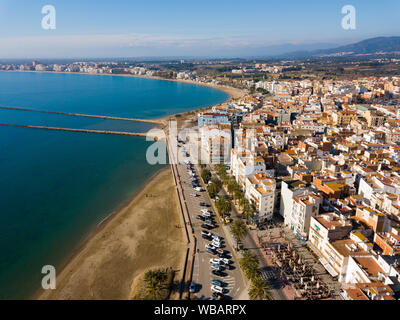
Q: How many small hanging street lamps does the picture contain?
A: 0